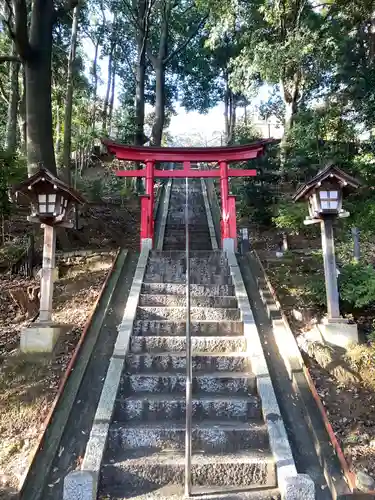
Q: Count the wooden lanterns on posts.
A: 2